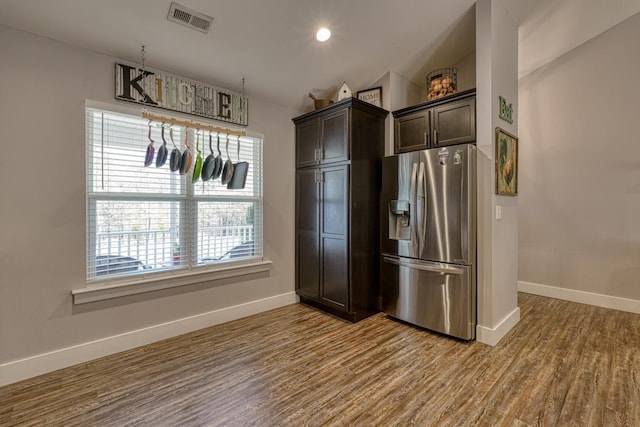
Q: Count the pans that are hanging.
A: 9